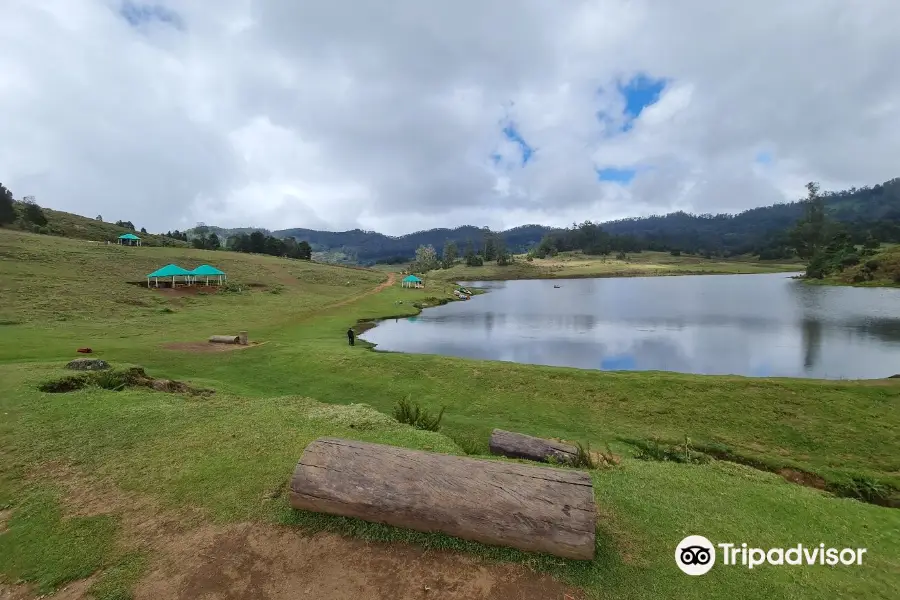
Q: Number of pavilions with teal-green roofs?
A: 4